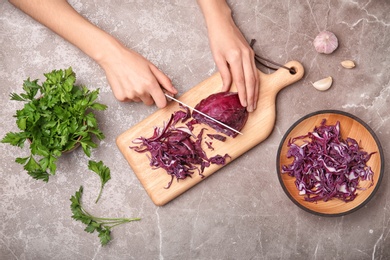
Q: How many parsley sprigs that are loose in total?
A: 2